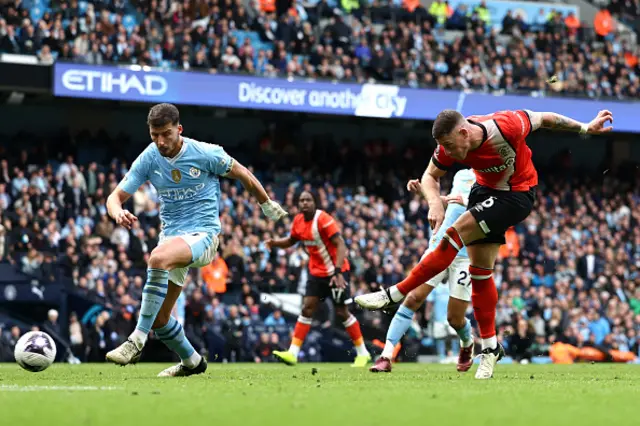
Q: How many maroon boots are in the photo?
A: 2